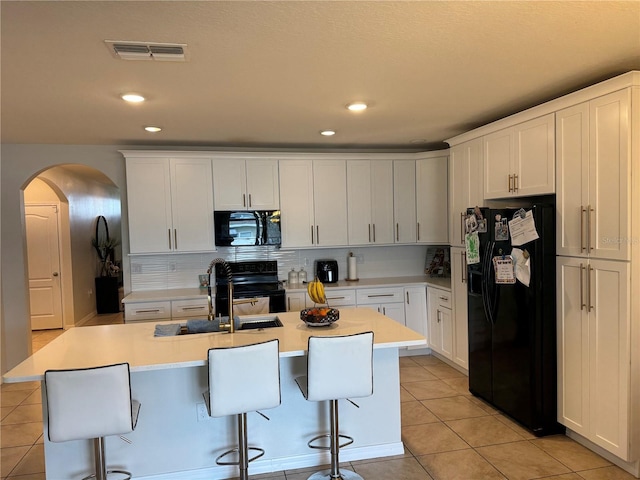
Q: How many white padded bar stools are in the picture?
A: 3